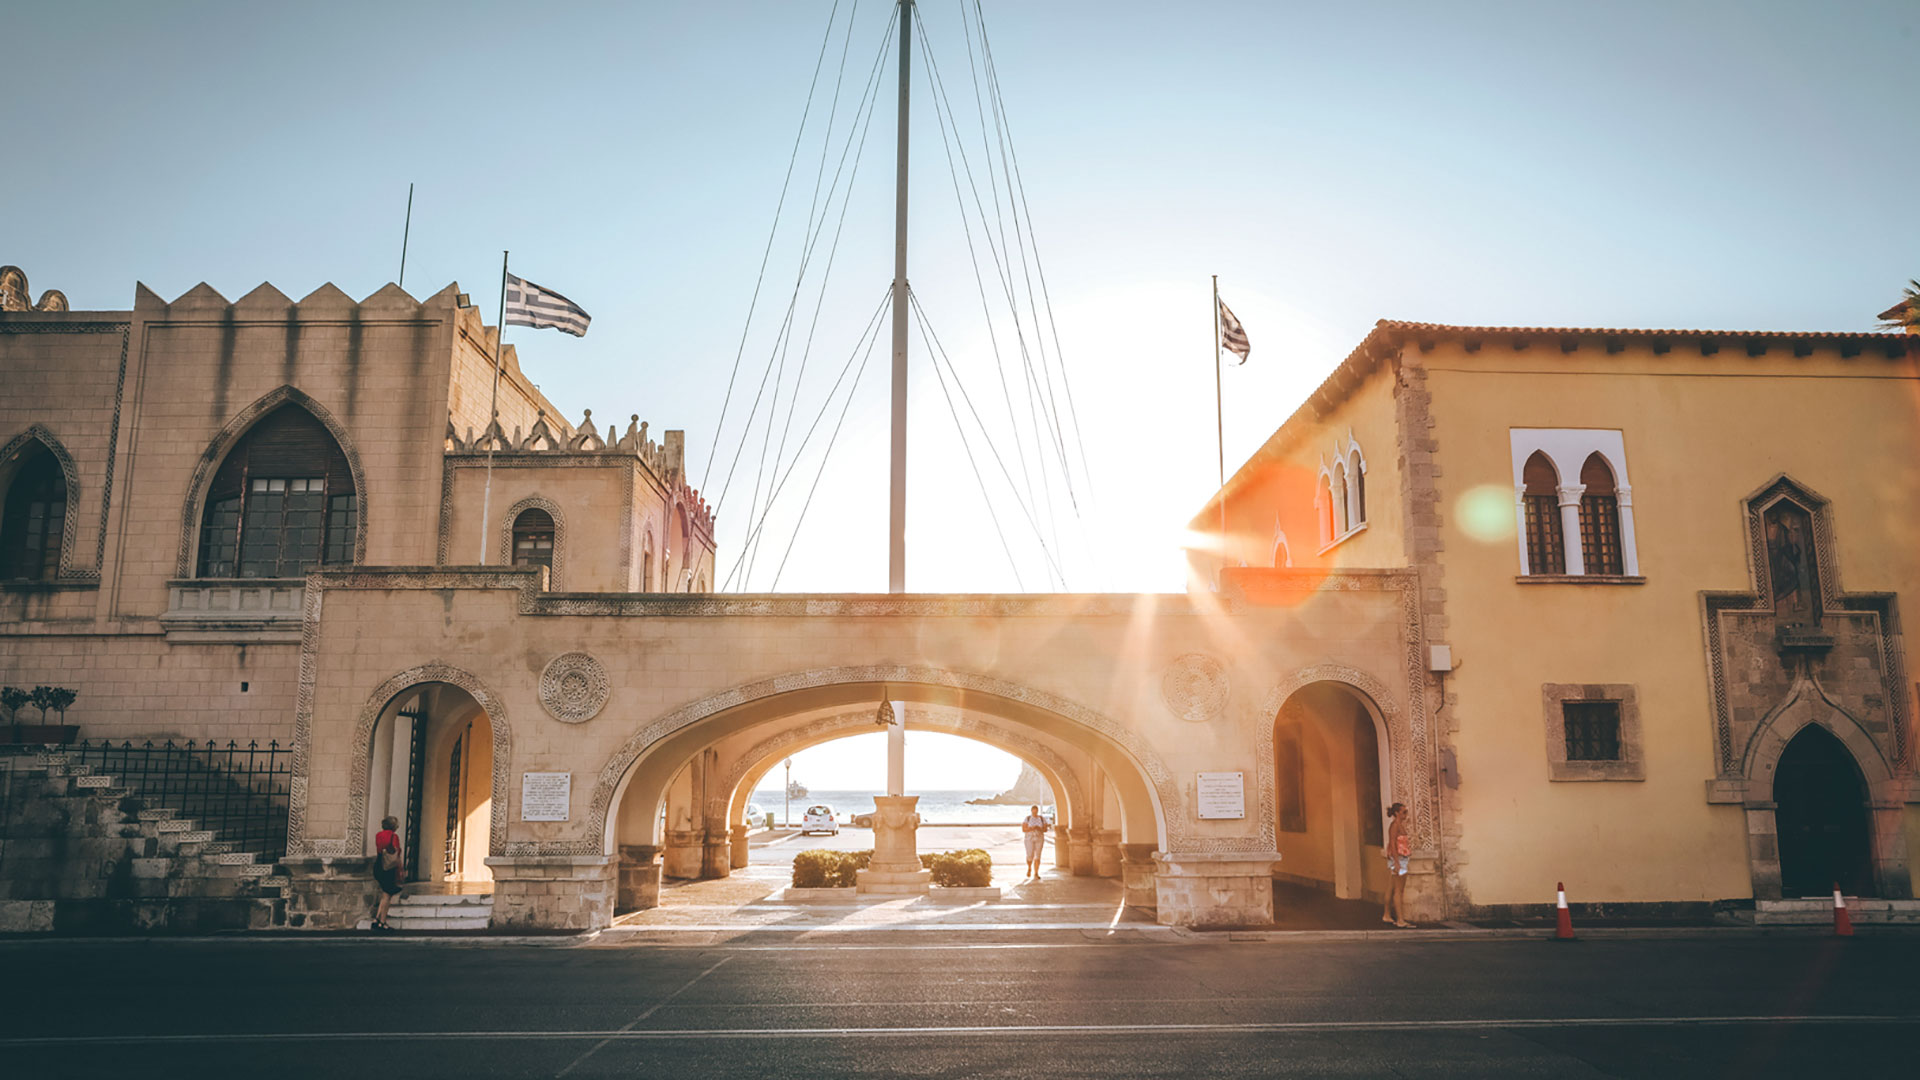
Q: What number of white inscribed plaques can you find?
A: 2